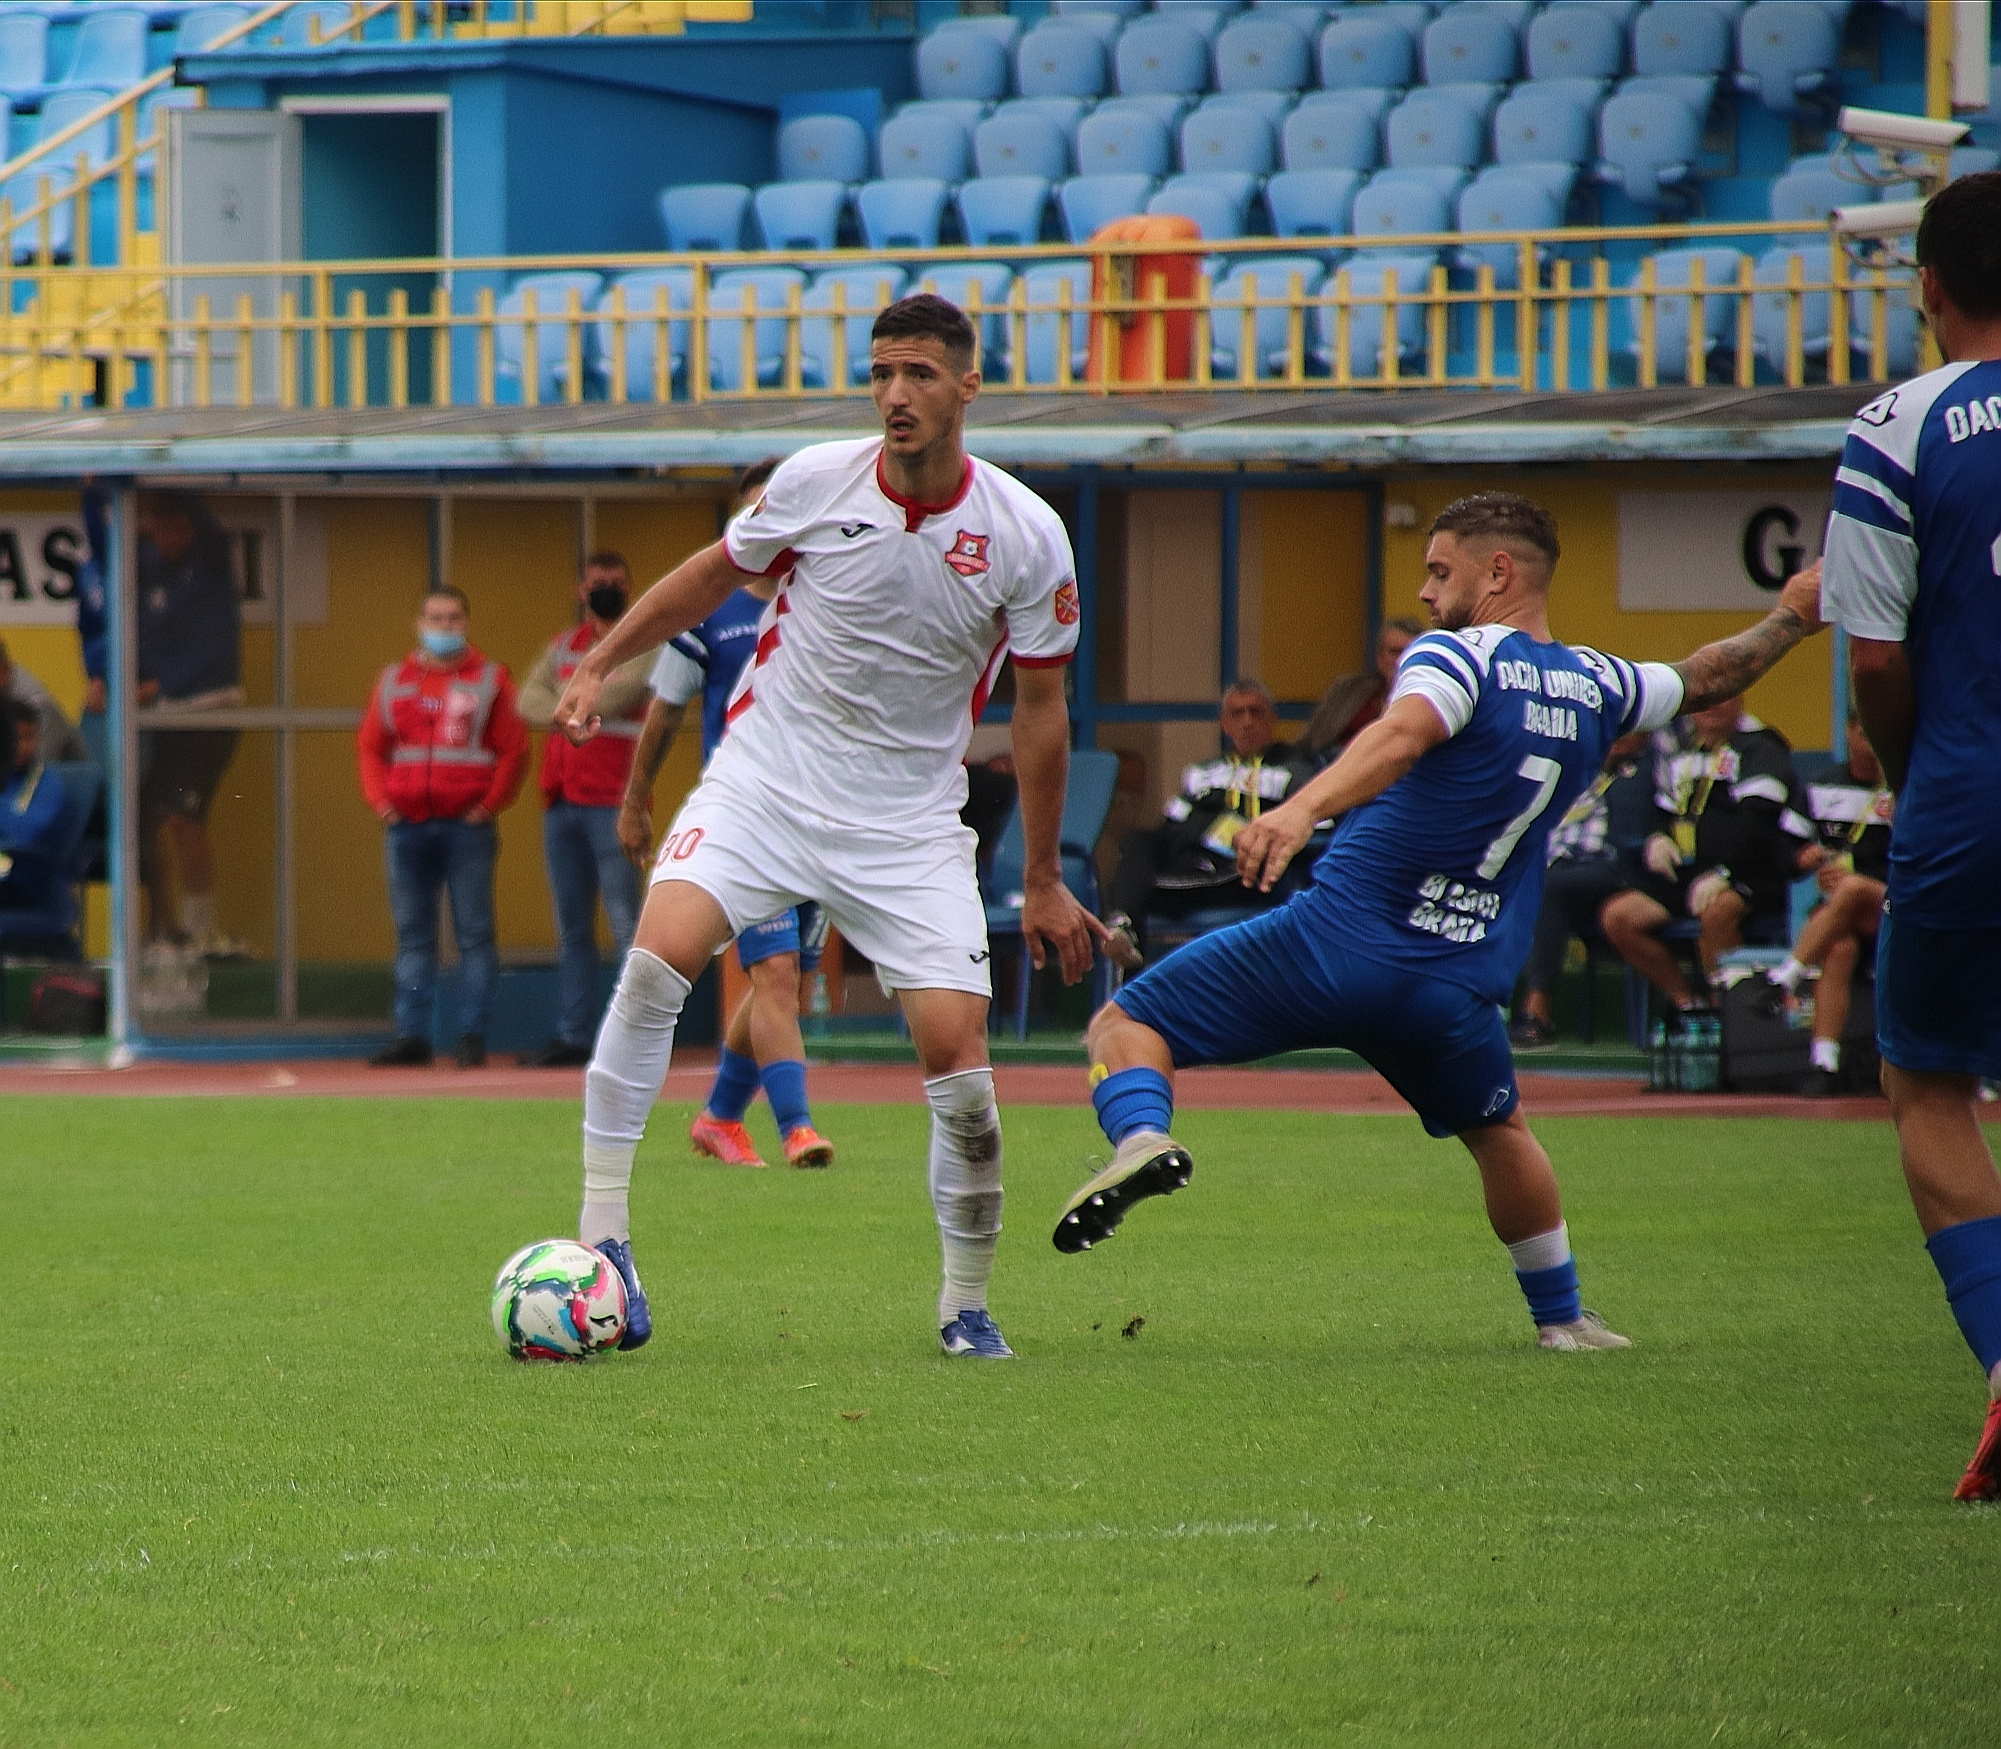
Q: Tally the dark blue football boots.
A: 2